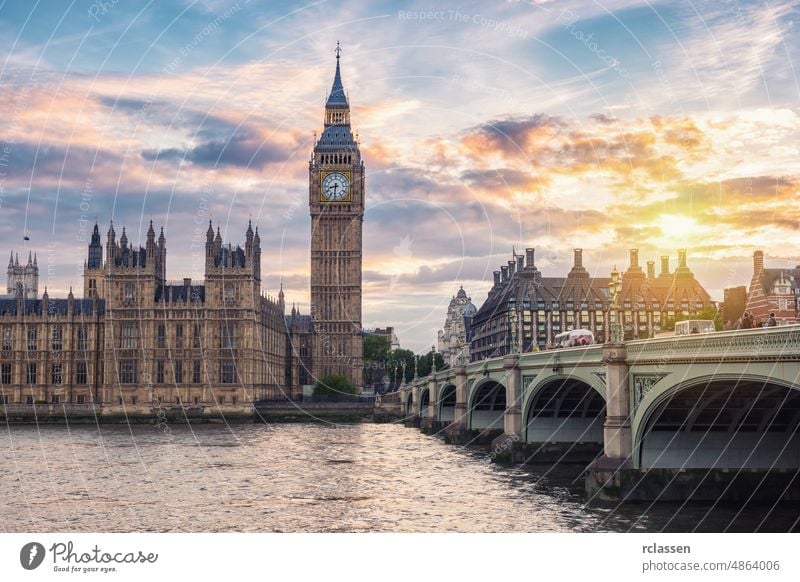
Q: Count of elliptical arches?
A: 6